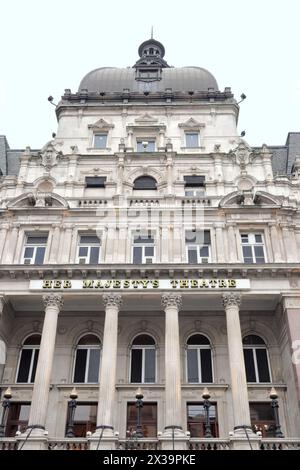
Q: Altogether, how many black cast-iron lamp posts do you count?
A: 5